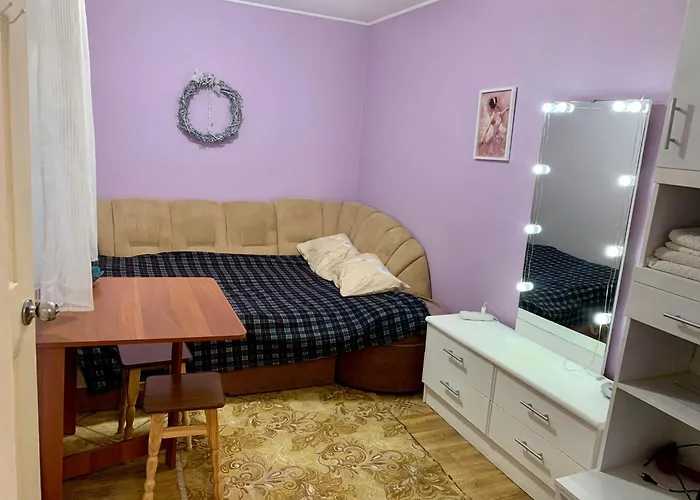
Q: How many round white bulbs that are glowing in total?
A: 10